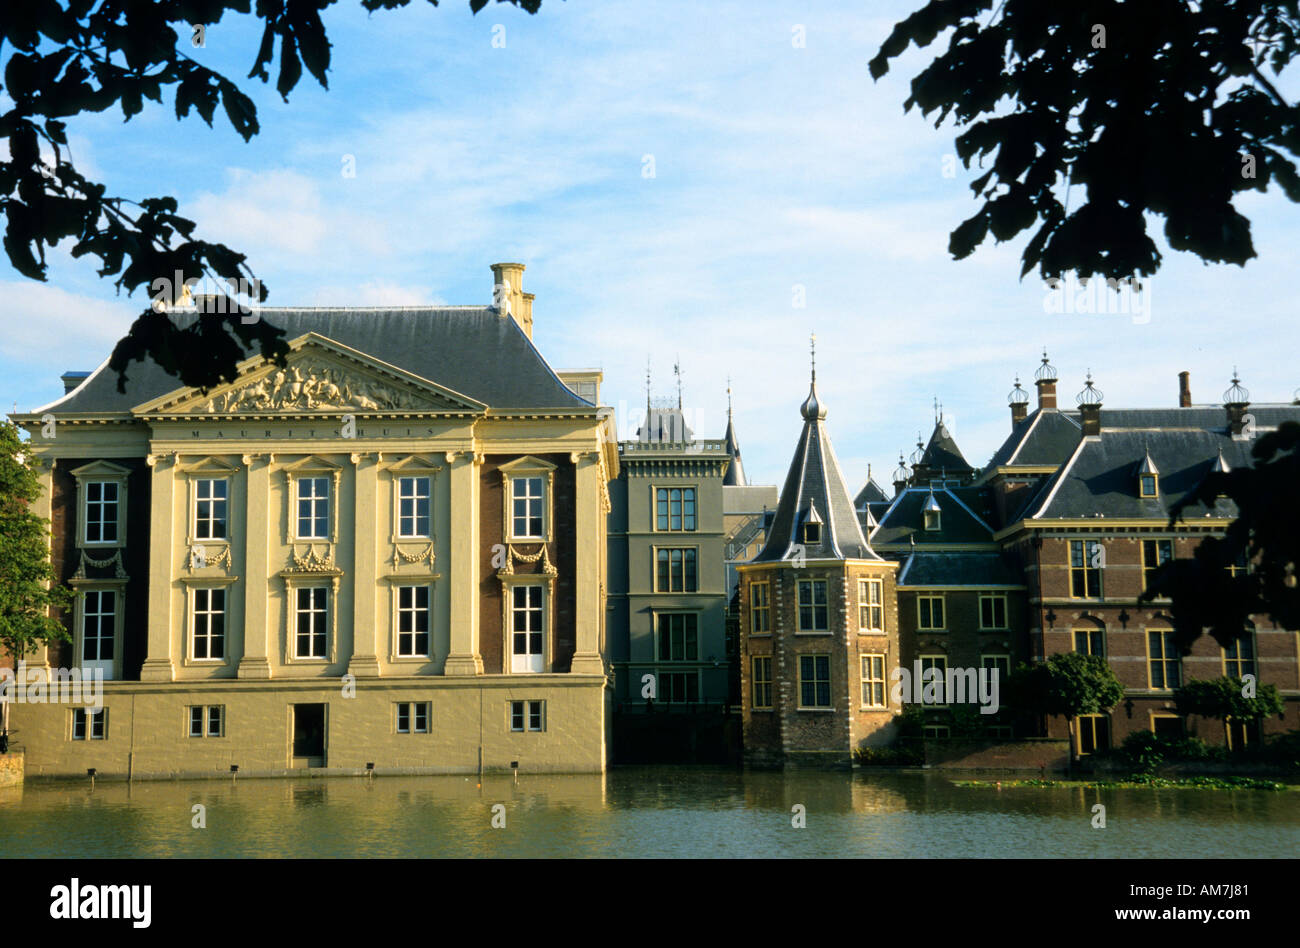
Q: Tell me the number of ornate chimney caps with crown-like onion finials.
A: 6